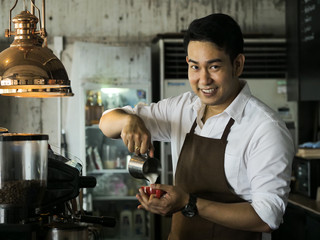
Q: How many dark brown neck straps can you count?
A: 2